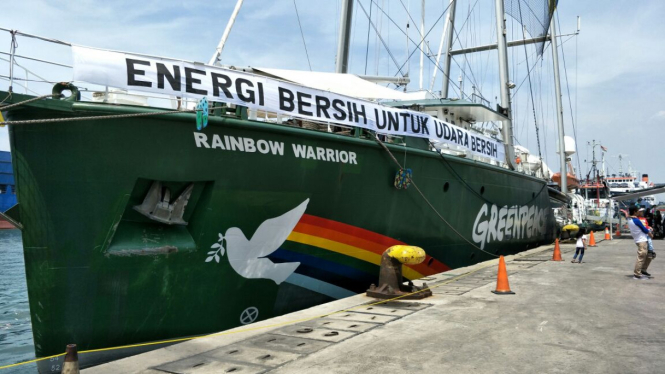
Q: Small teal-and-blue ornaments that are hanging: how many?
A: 2